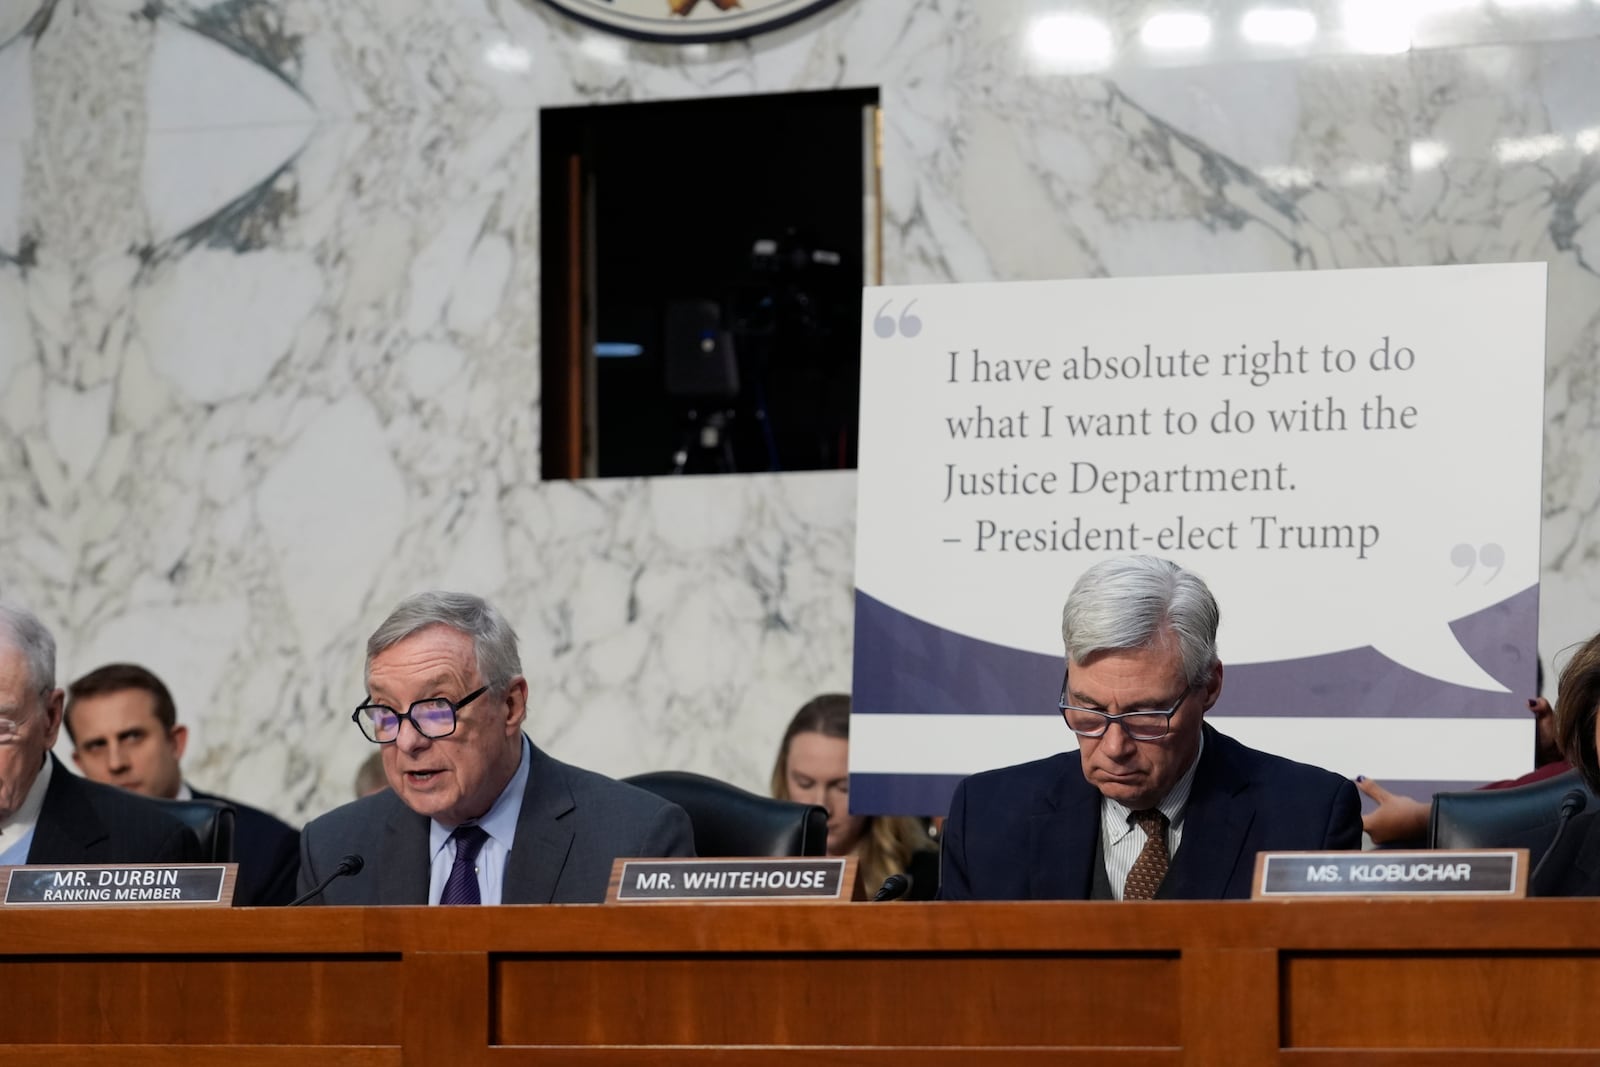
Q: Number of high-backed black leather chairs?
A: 3